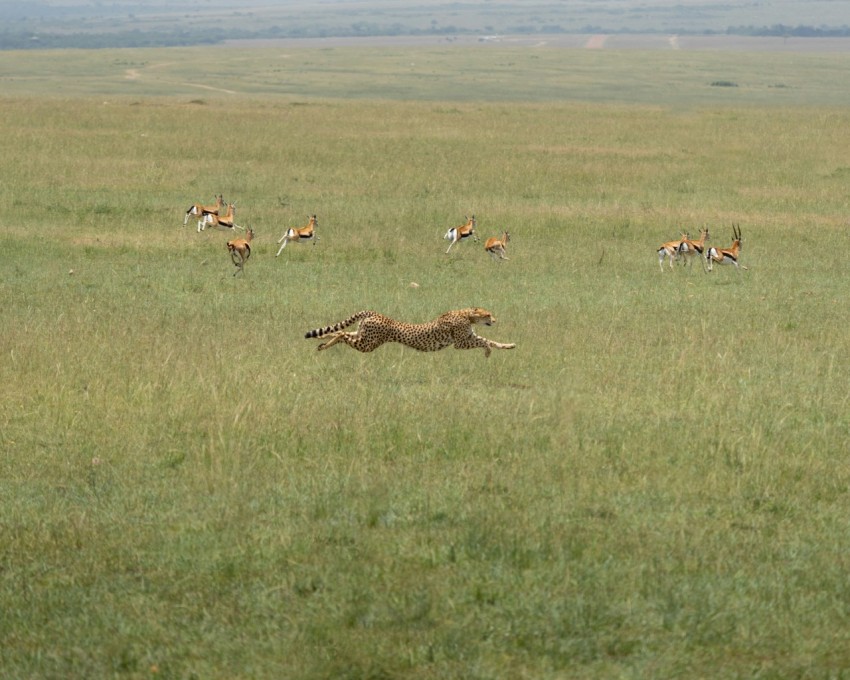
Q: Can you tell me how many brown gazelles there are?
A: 9